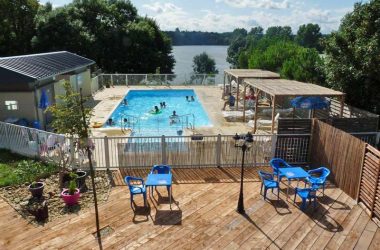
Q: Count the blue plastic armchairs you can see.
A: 6